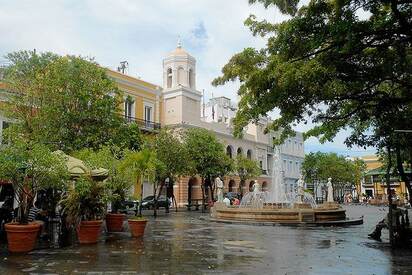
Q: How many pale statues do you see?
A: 4